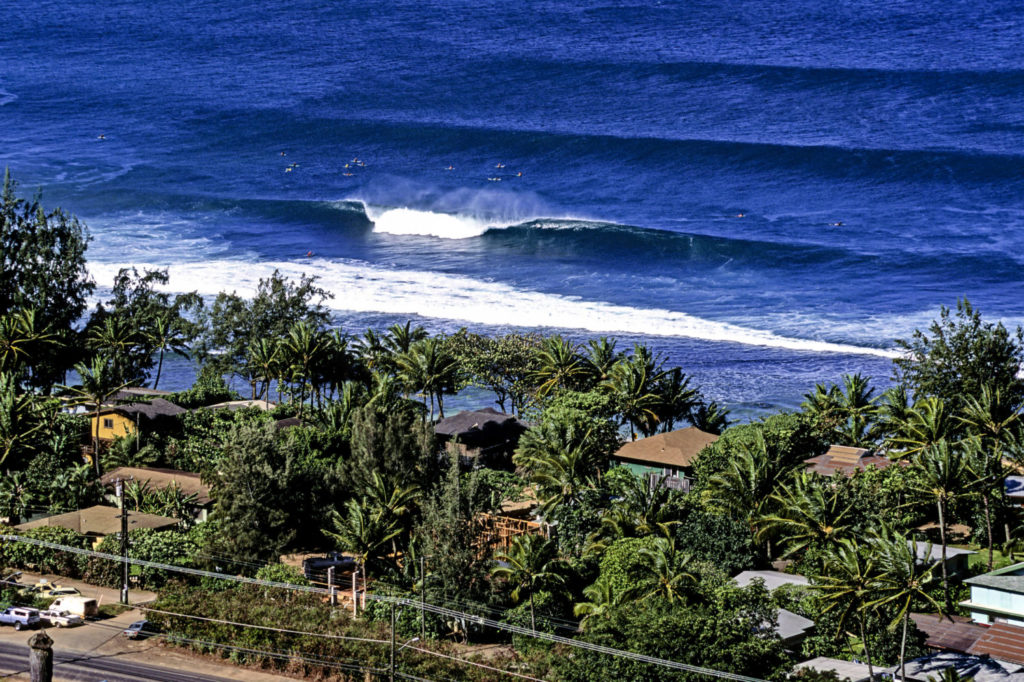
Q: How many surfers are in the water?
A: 15